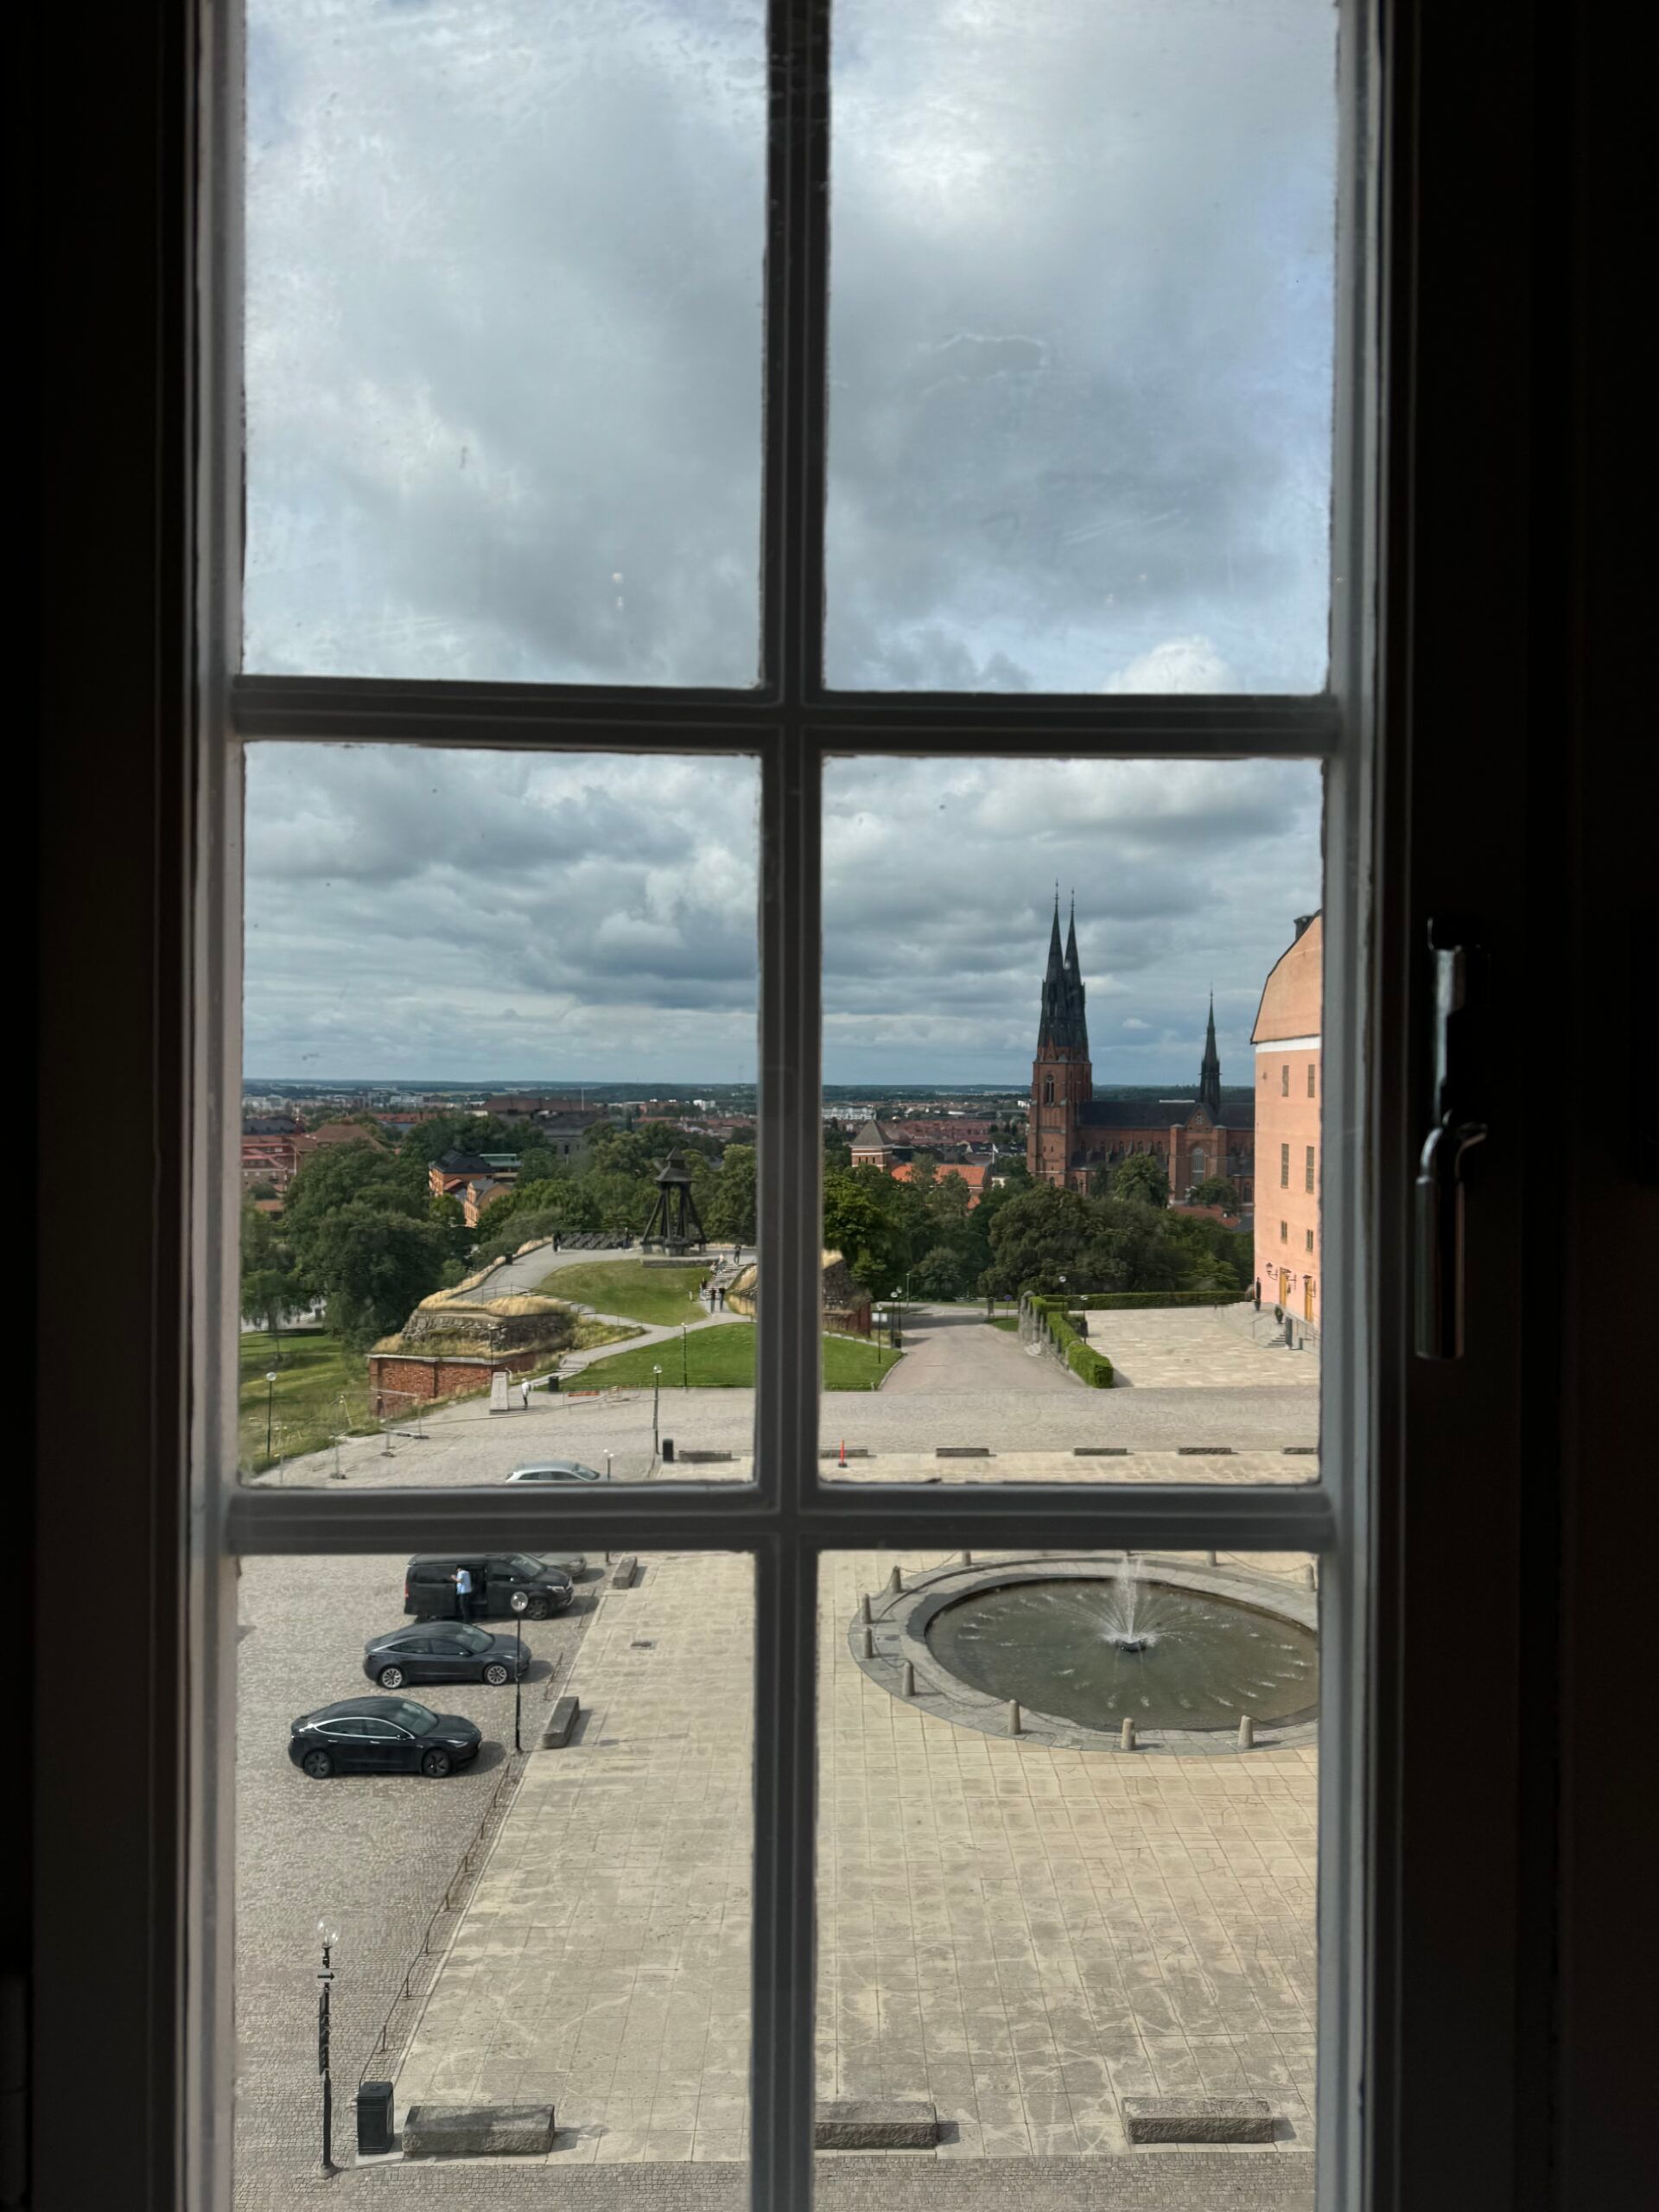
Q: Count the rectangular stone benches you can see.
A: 11